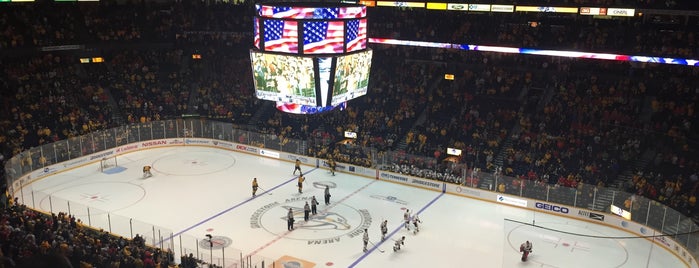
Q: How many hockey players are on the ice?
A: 11